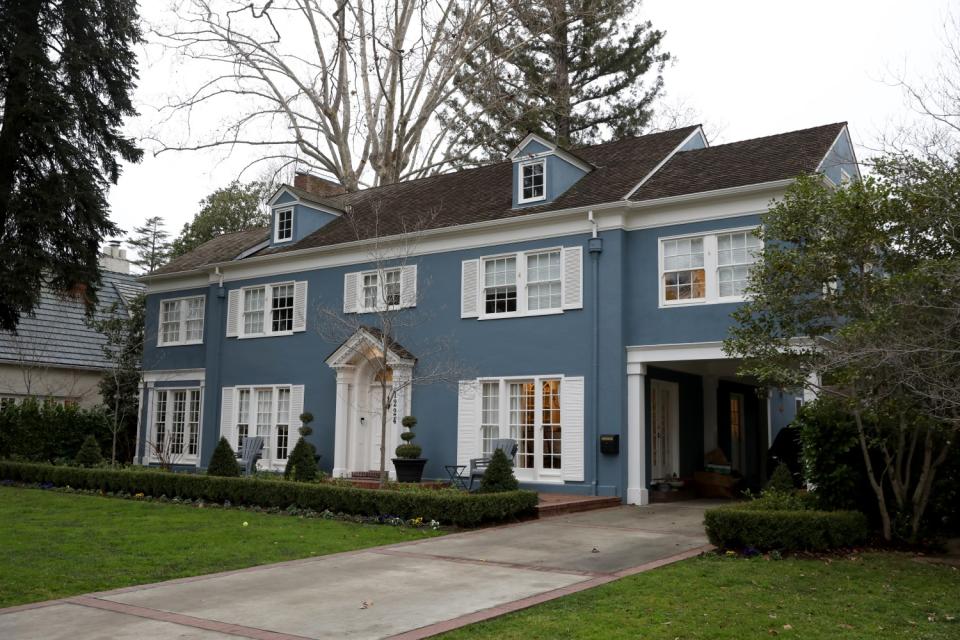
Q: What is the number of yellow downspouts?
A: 0